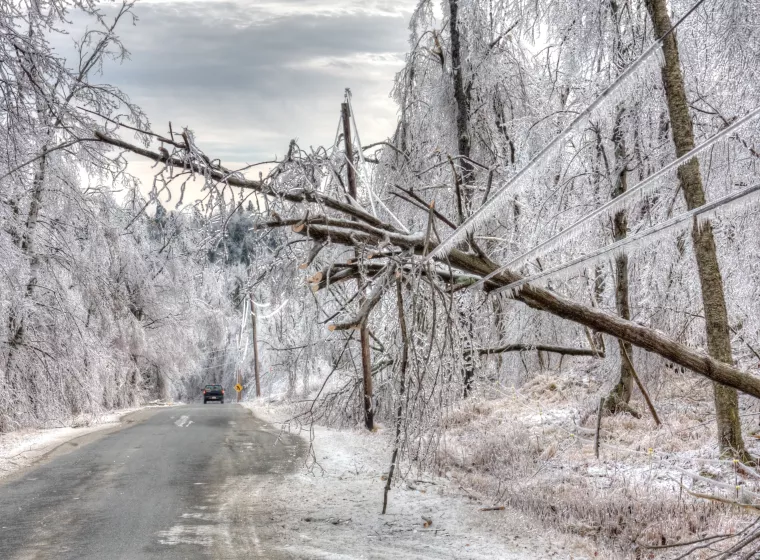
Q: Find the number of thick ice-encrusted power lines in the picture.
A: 3